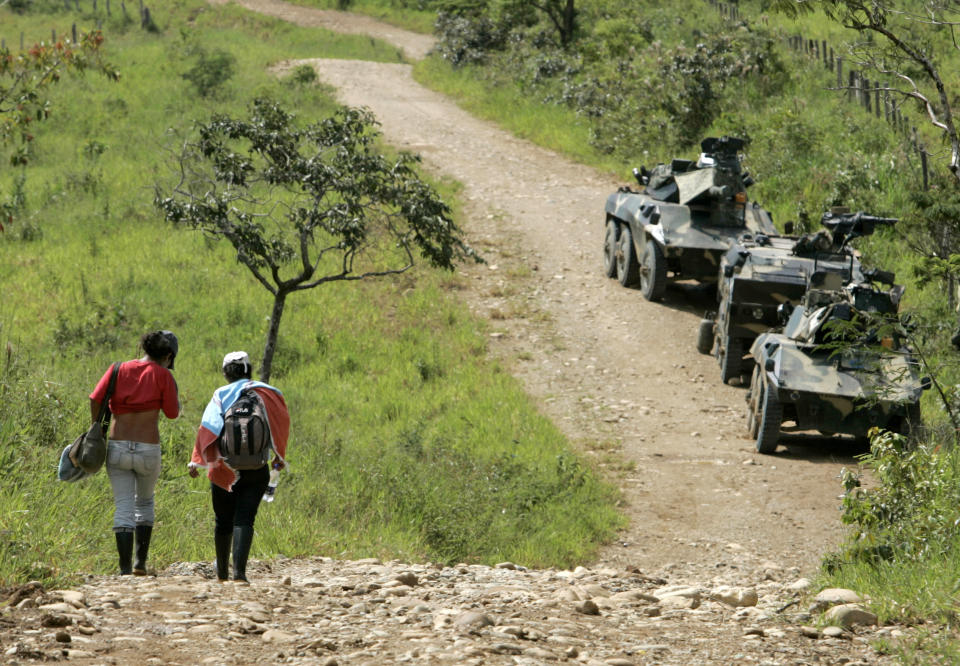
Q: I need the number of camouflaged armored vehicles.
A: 3